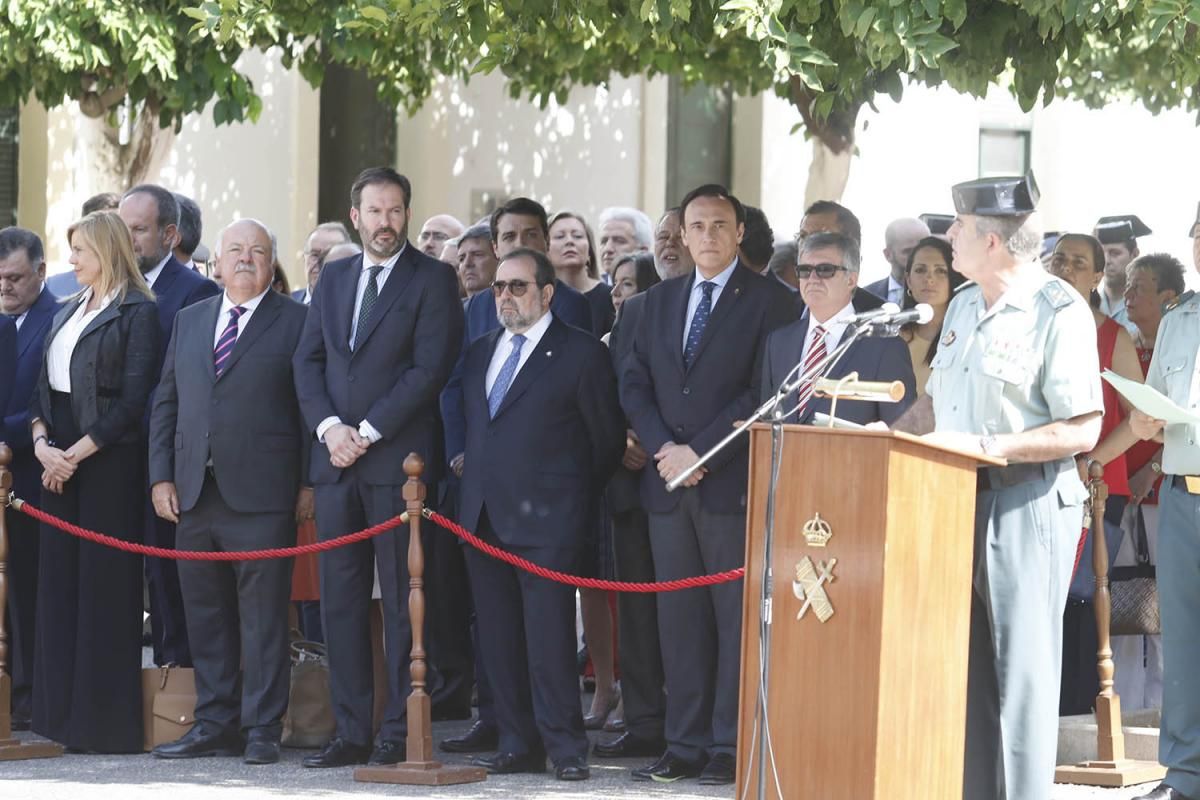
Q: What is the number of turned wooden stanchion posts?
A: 3